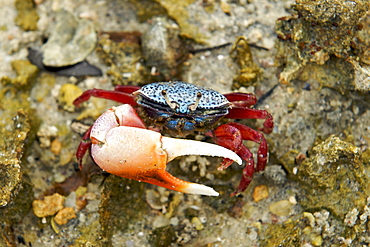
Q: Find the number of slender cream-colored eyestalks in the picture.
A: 2